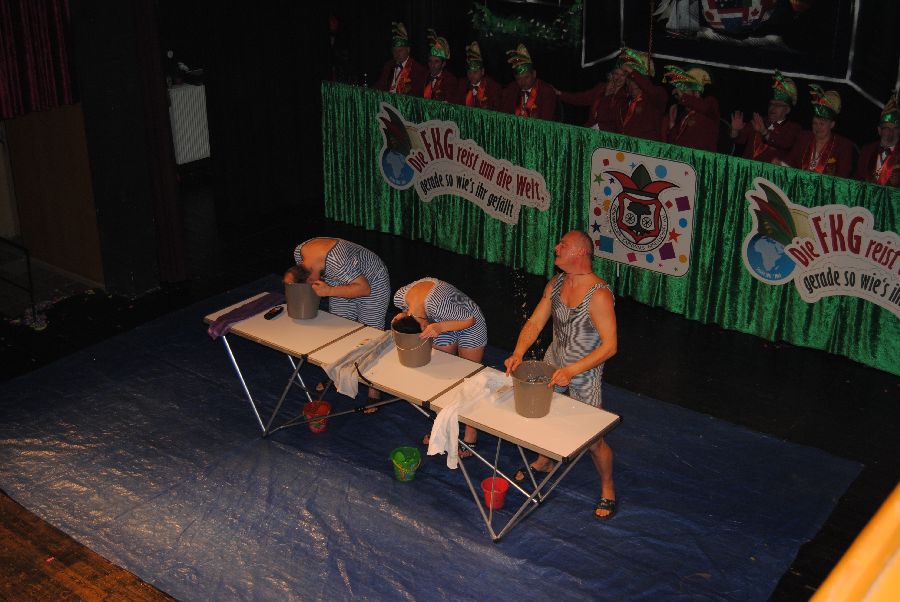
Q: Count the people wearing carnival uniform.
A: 10